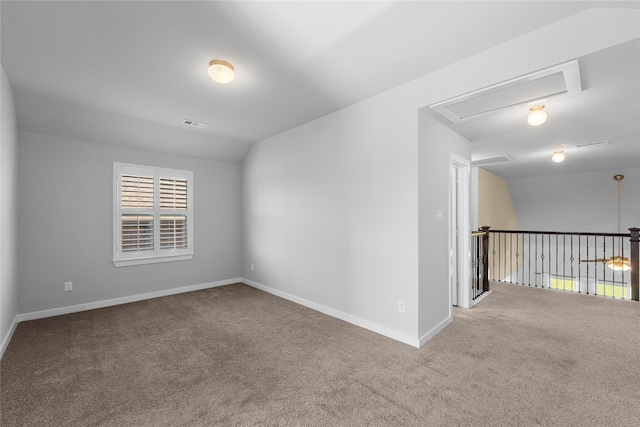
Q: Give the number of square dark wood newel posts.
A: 2